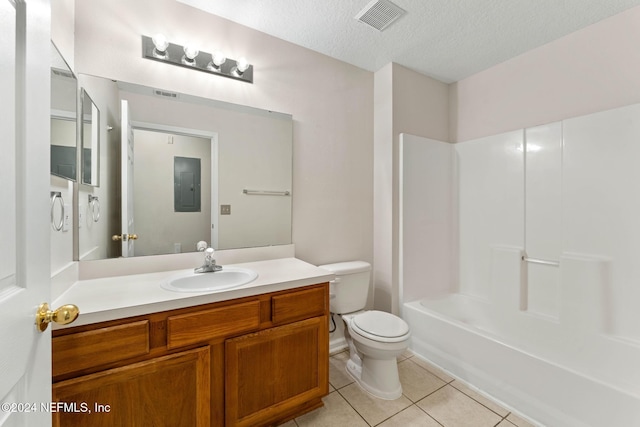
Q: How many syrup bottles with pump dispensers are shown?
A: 0